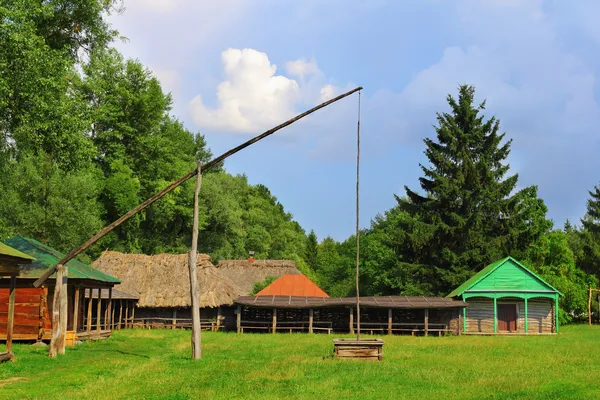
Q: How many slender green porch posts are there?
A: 4